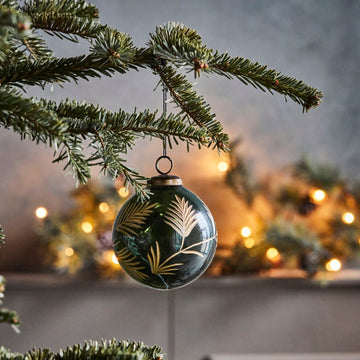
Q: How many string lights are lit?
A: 13